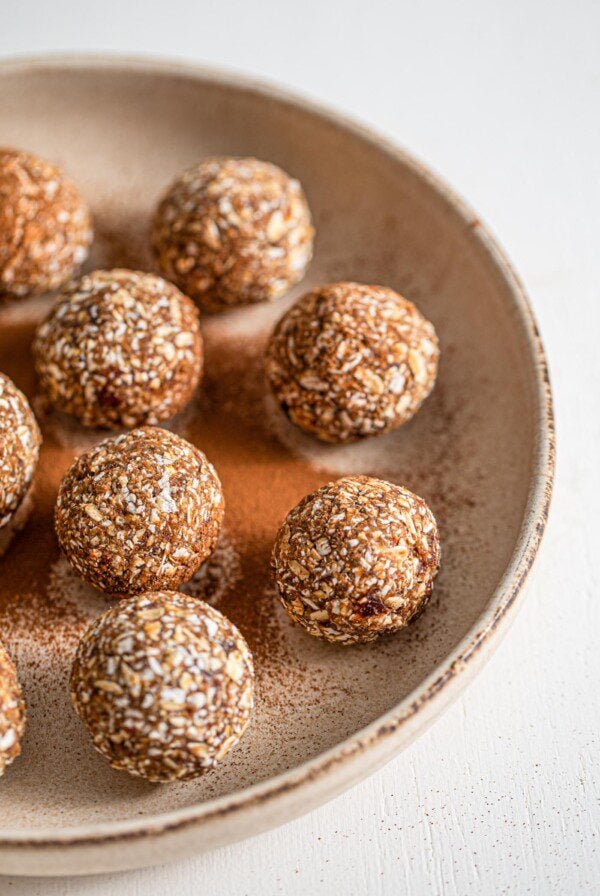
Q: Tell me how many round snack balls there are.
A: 9